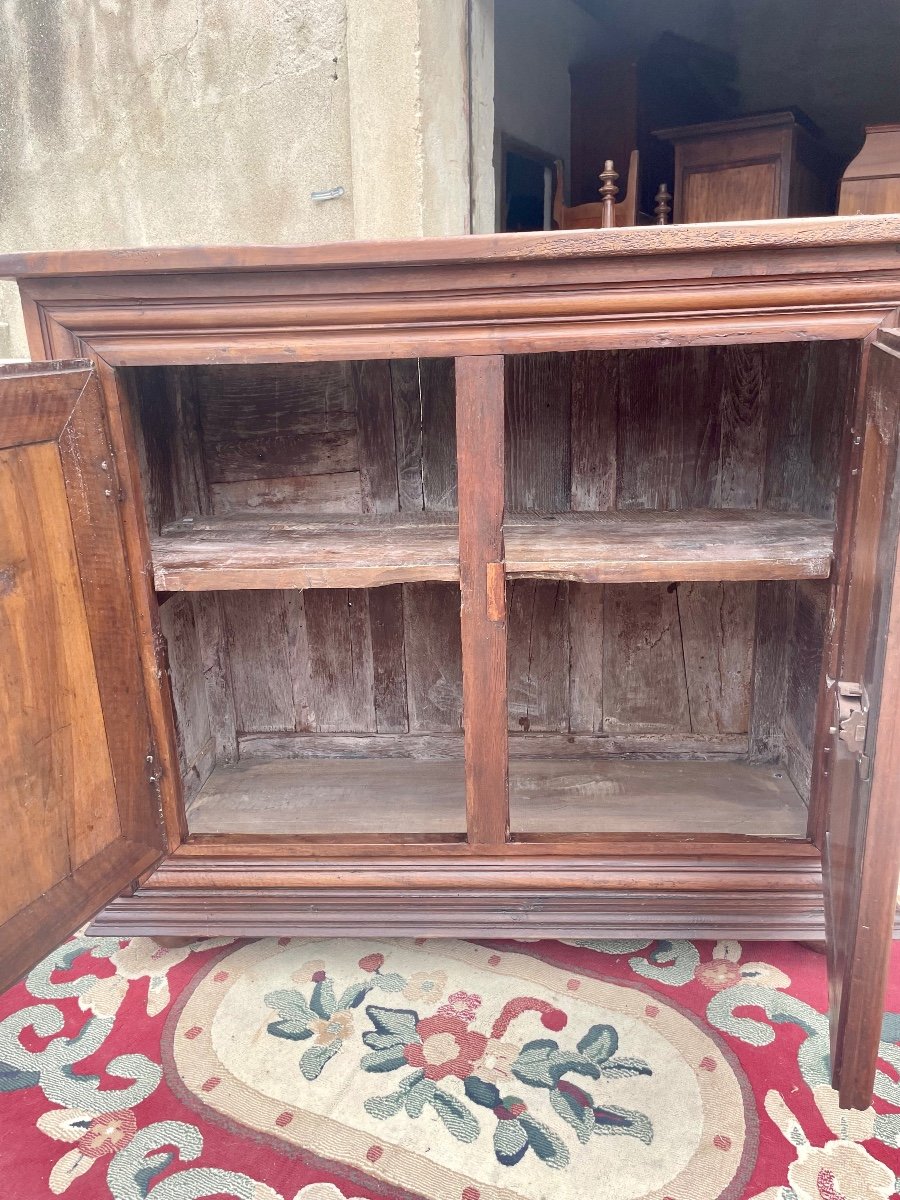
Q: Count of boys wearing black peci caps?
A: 0